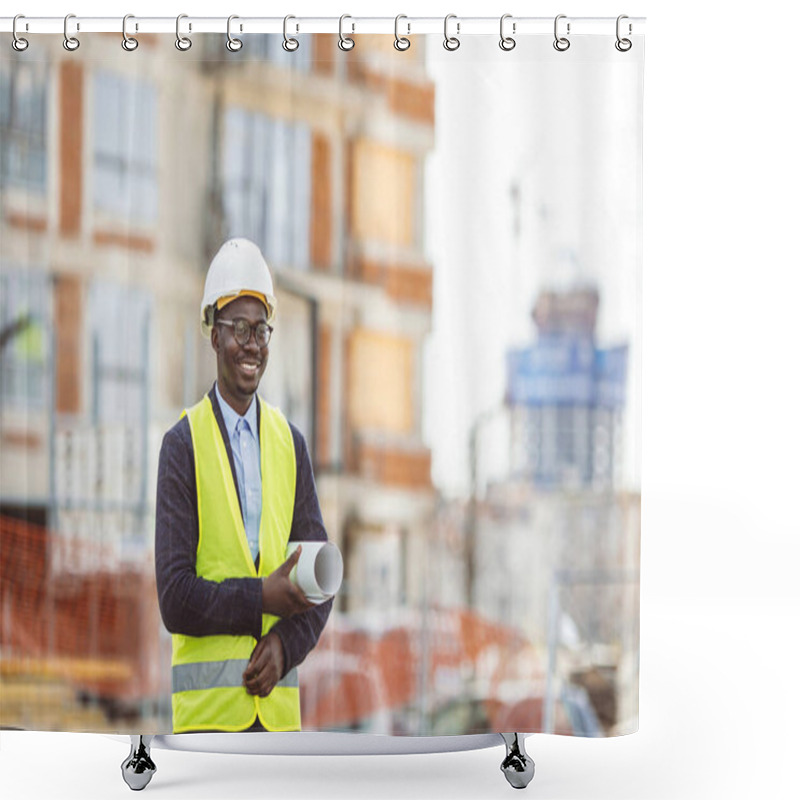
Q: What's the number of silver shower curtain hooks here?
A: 12